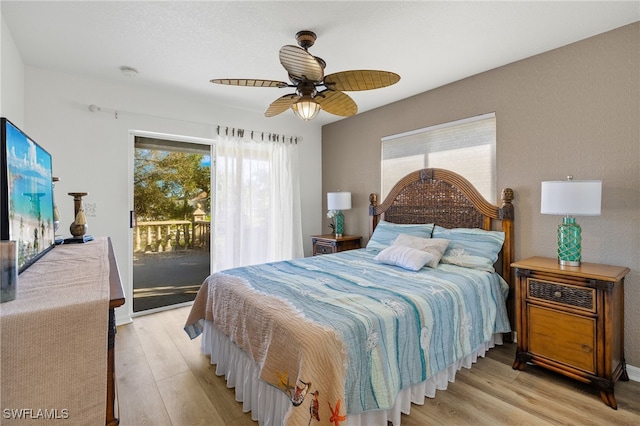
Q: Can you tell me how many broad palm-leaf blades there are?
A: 5